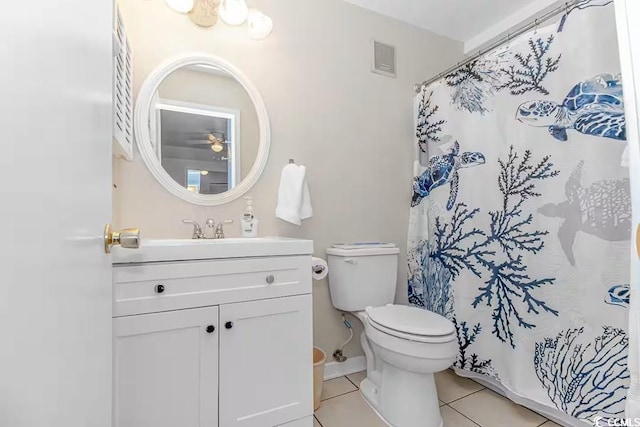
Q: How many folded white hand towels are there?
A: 1